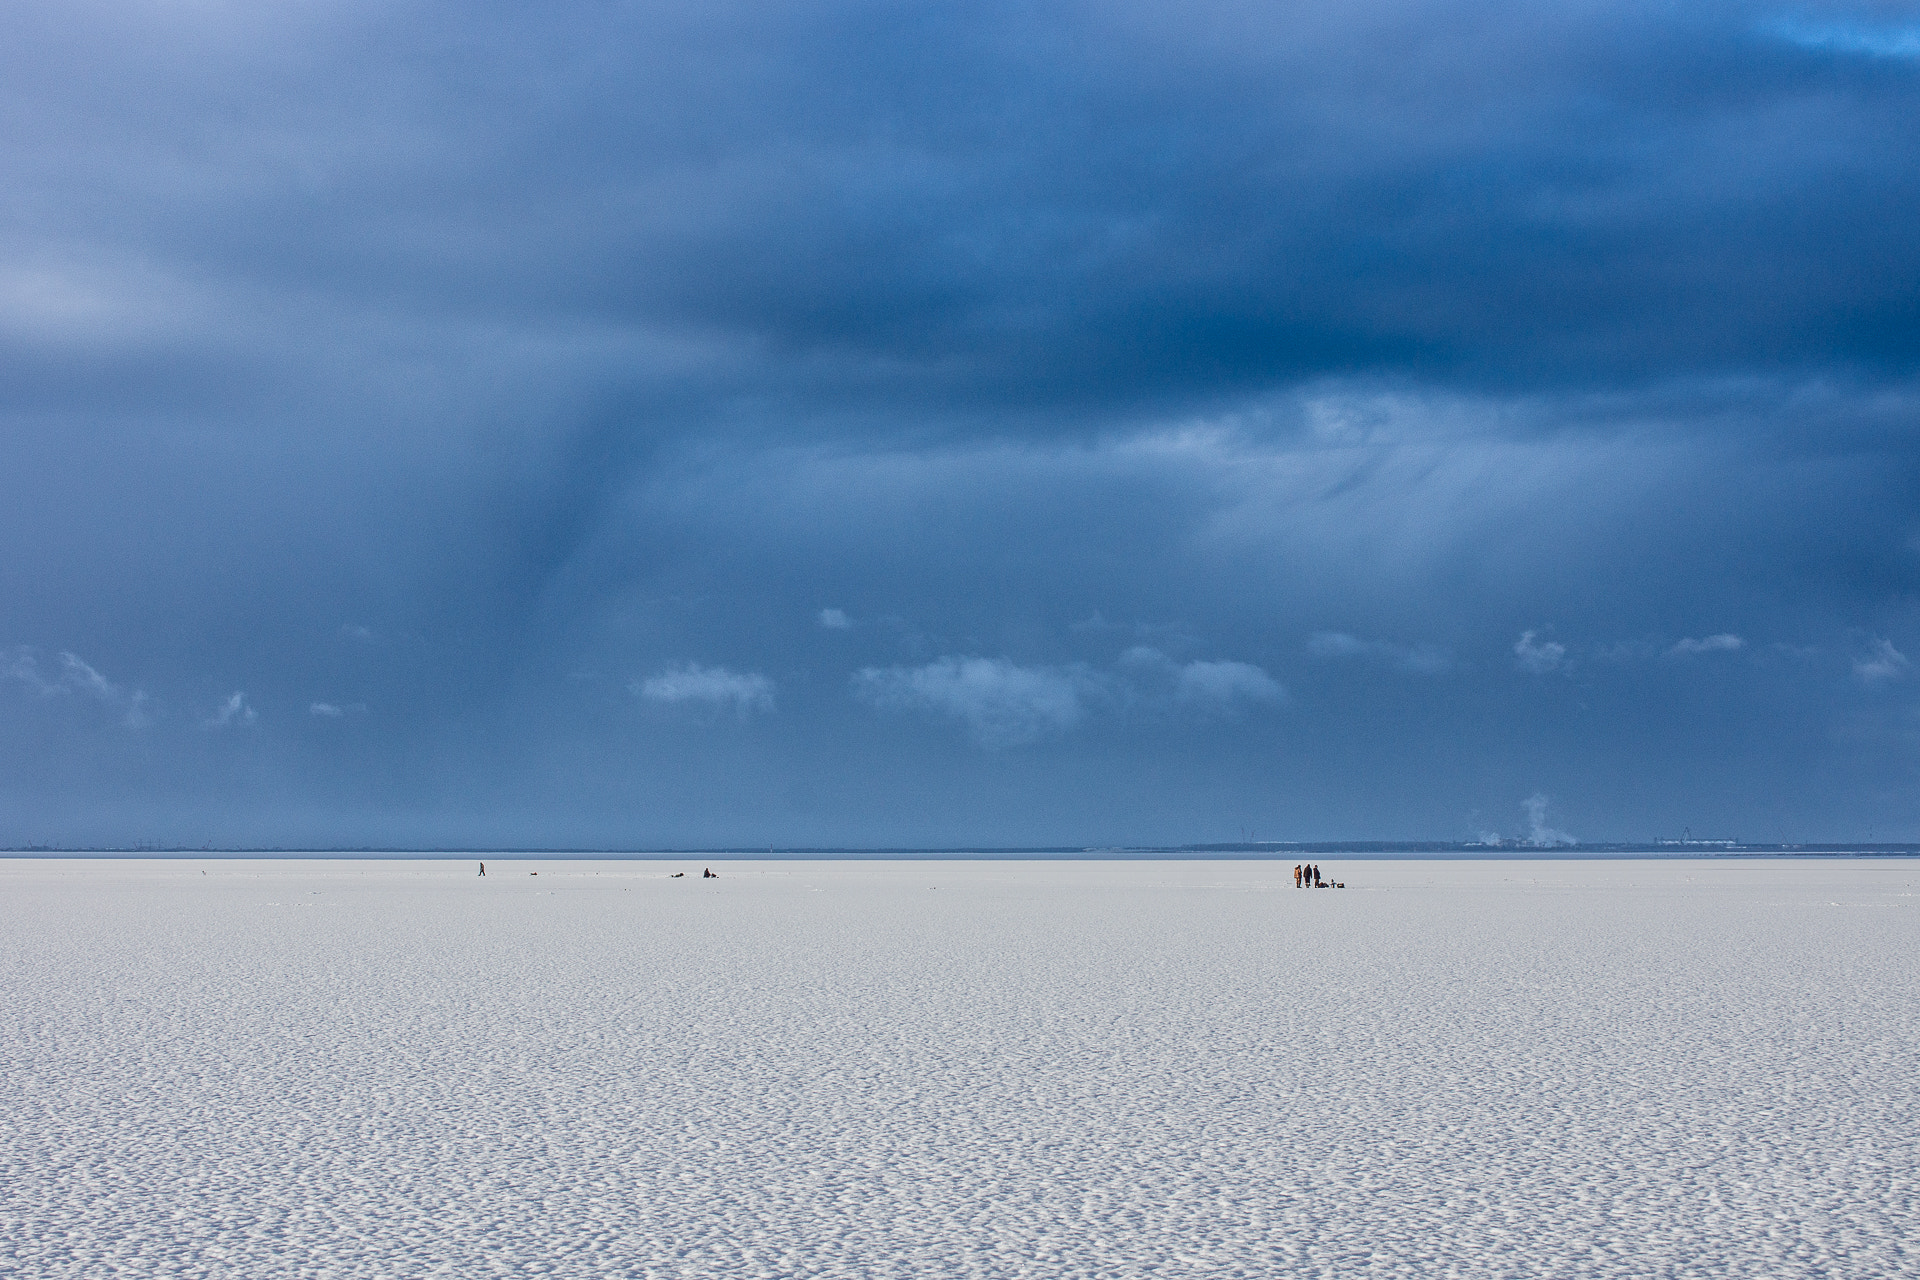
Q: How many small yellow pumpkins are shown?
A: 0